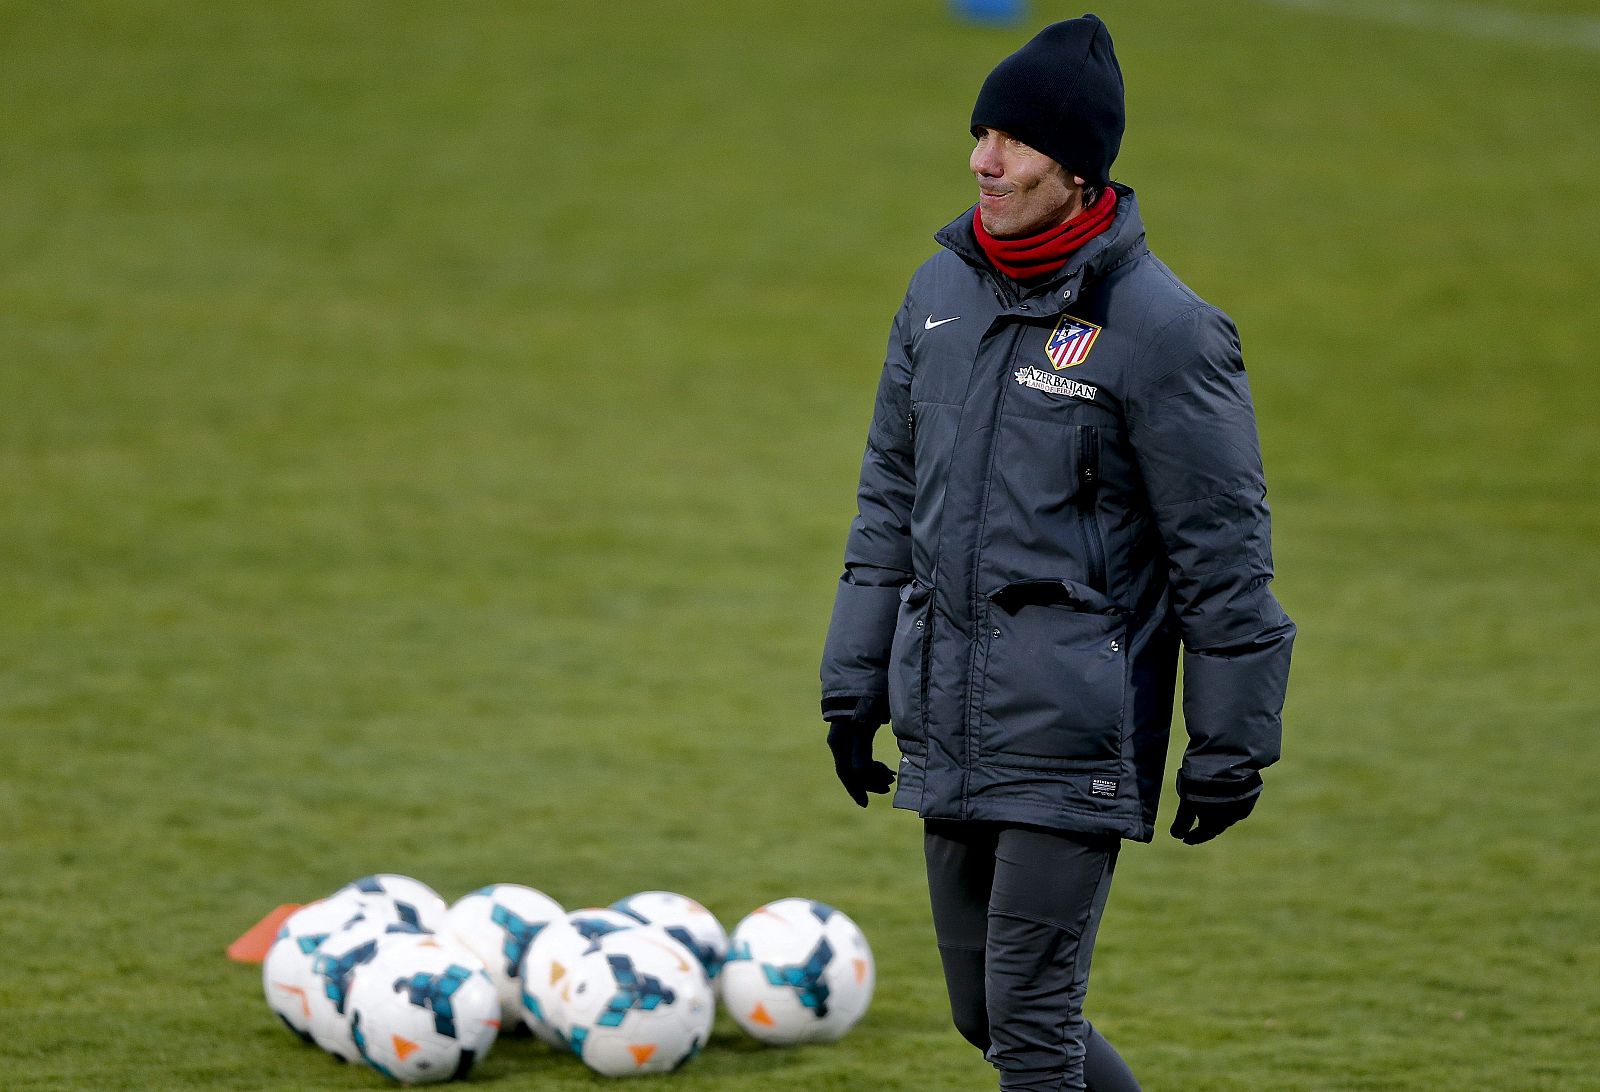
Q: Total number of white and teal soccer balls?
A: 9